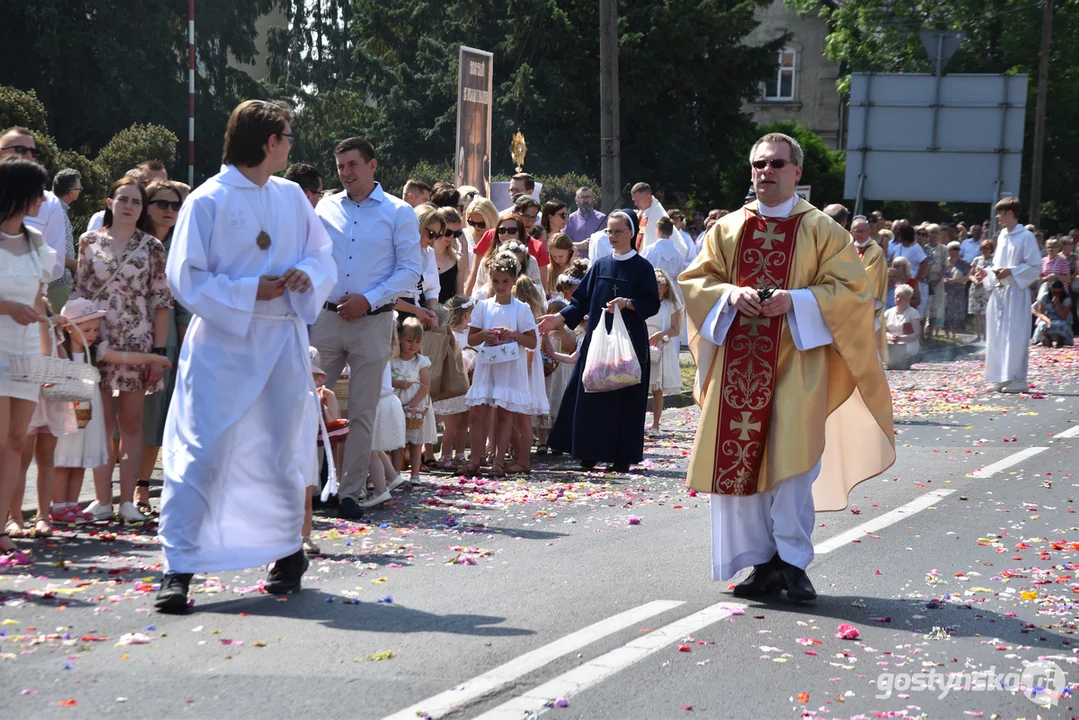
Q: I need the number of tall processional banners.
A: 1